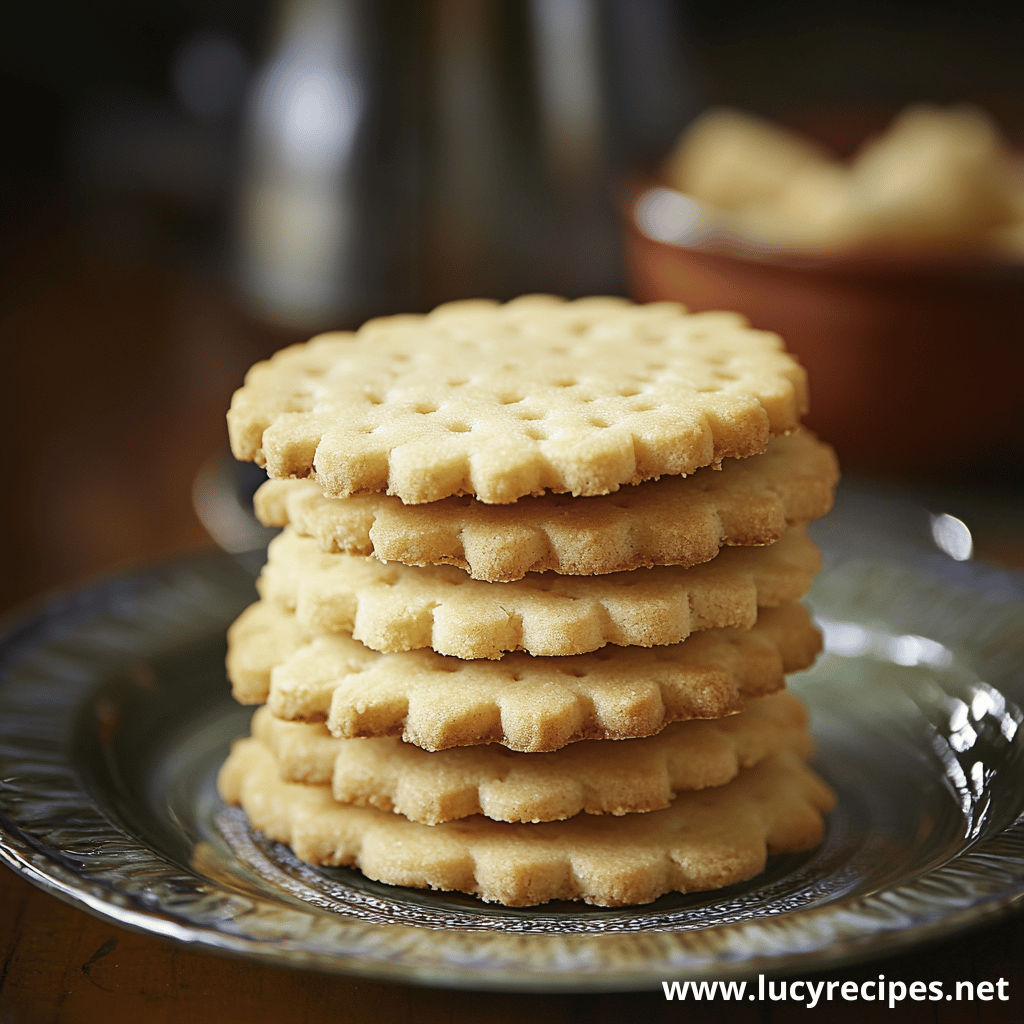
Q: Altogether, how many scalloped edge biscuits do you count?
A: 6